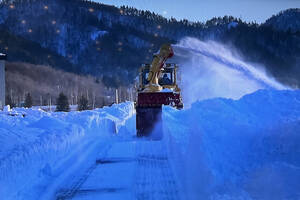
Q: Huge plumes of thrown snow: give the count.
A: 1